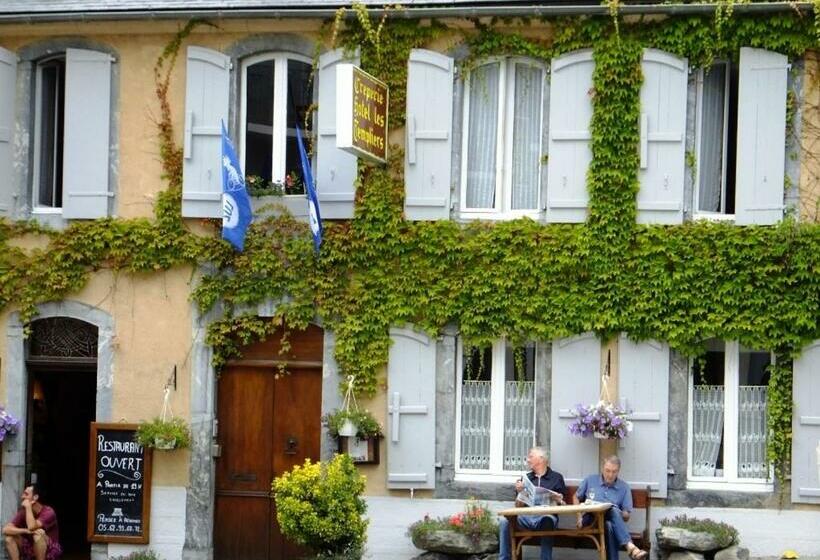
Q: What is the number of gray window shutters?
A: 12